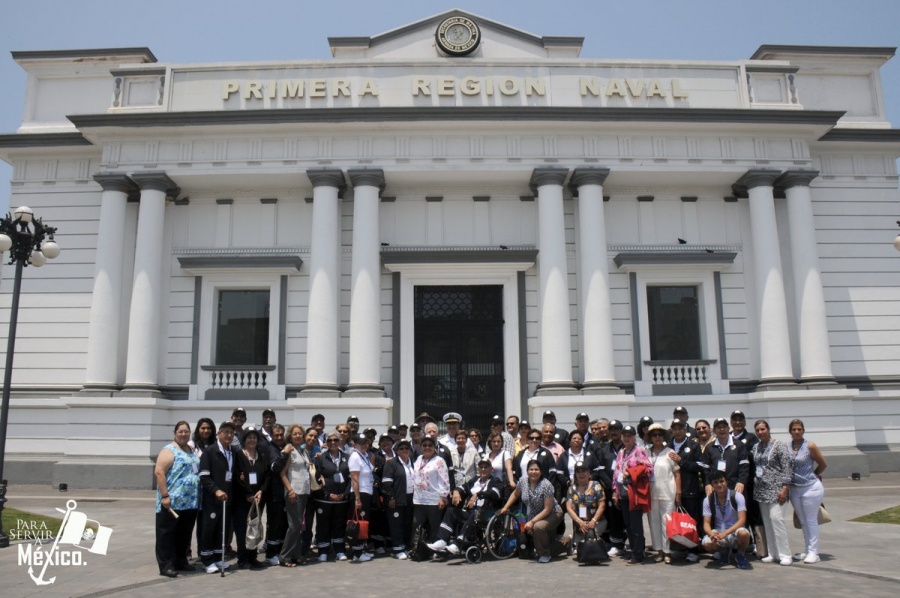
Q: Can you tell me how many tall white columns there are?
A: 8